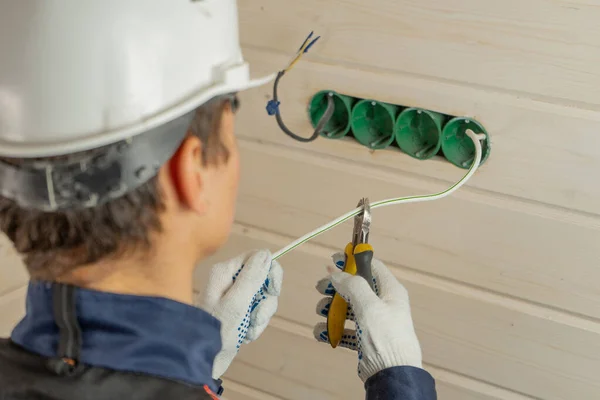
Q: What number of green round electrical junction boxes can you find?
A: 4